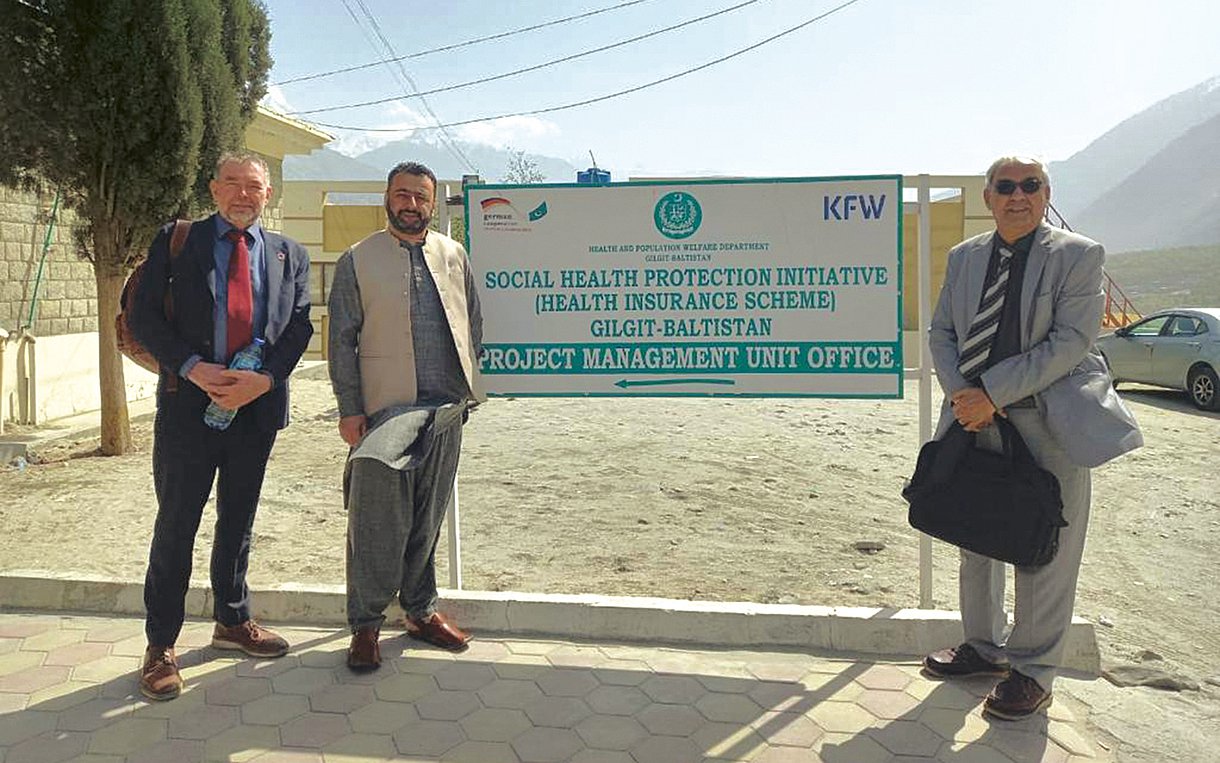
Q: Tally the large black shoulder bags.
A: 1